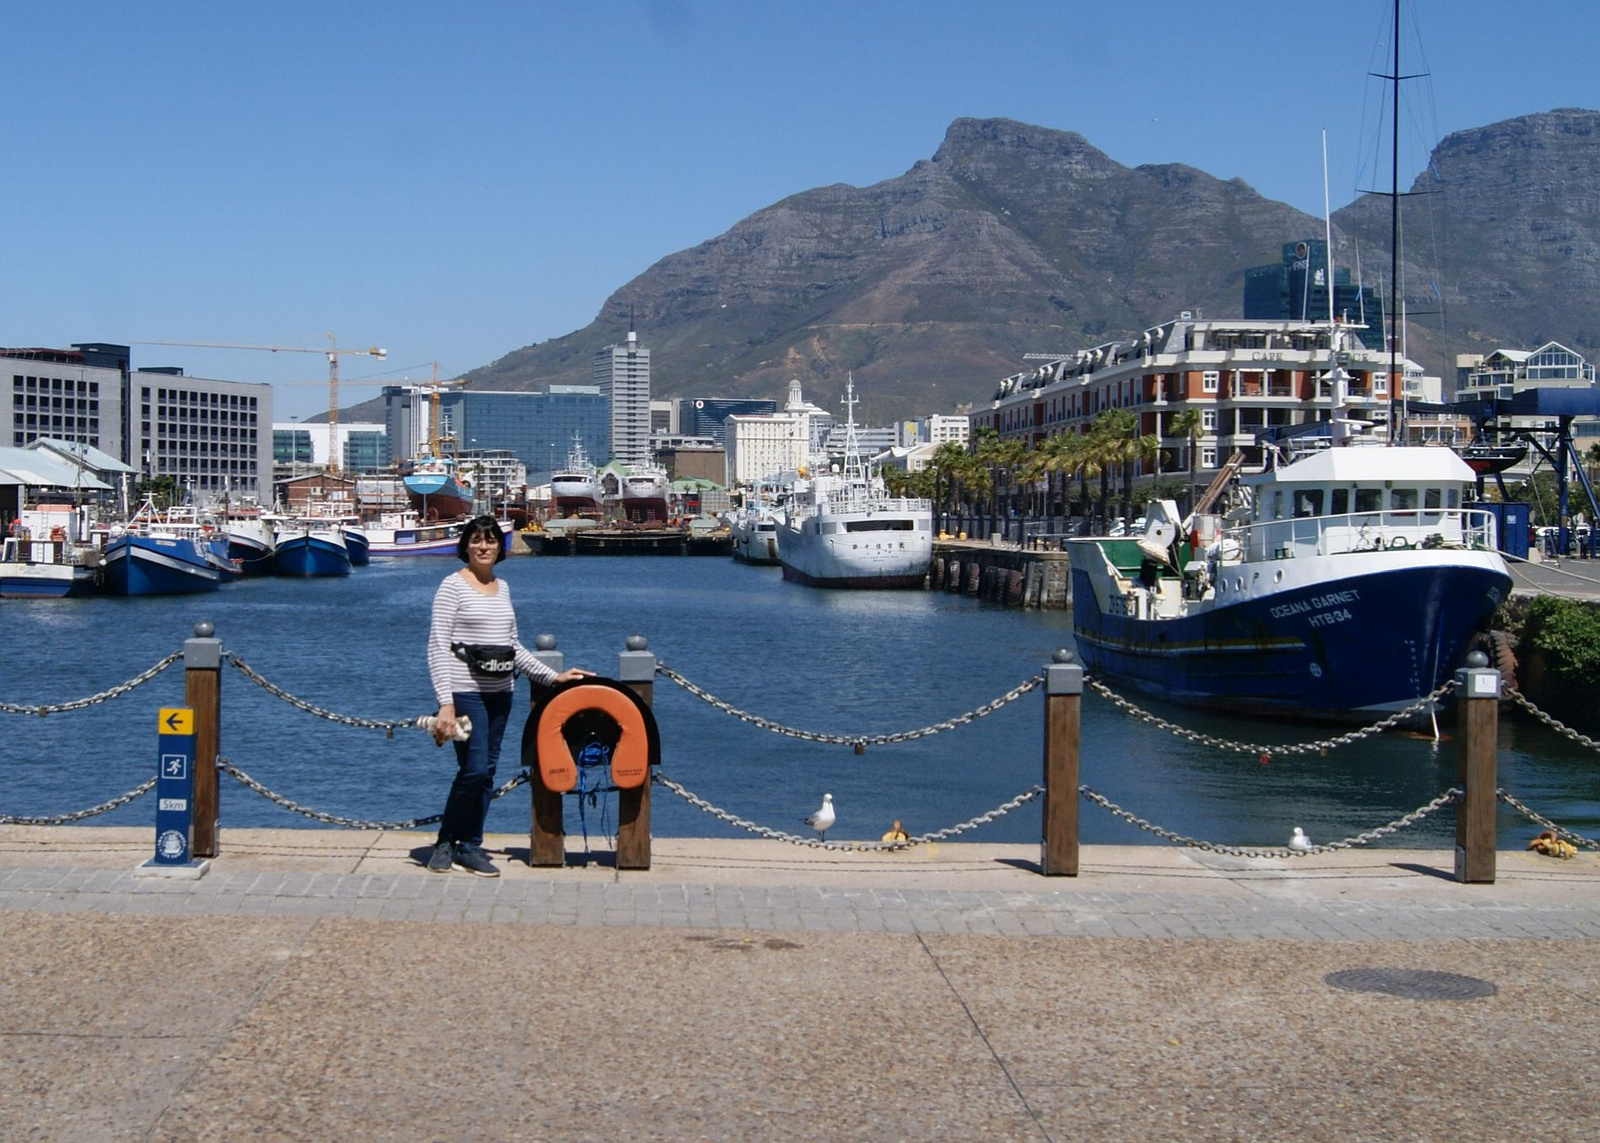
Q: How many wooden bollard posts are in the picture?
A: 5